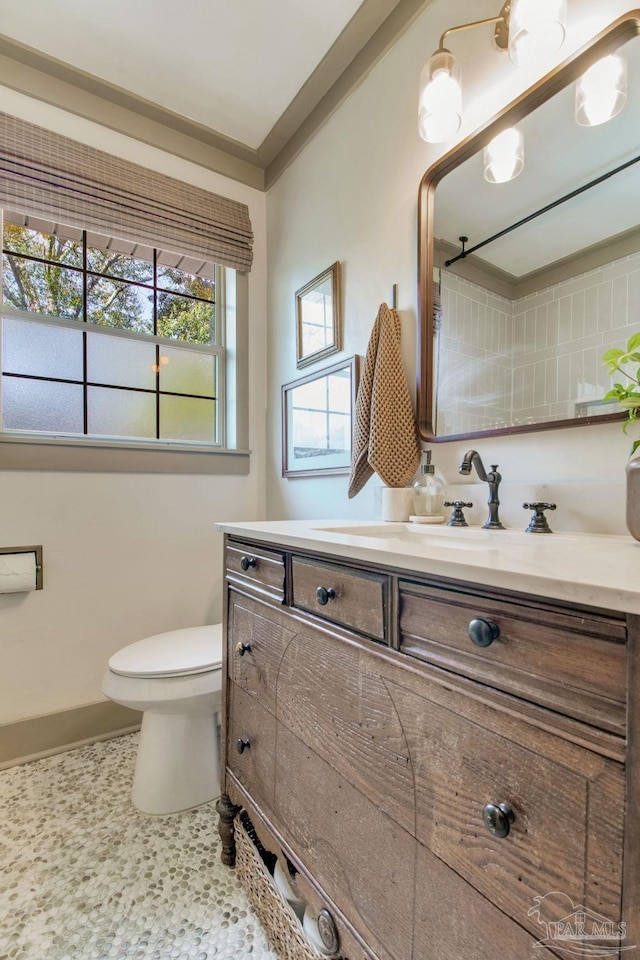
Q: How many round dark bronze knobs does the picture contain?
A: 6